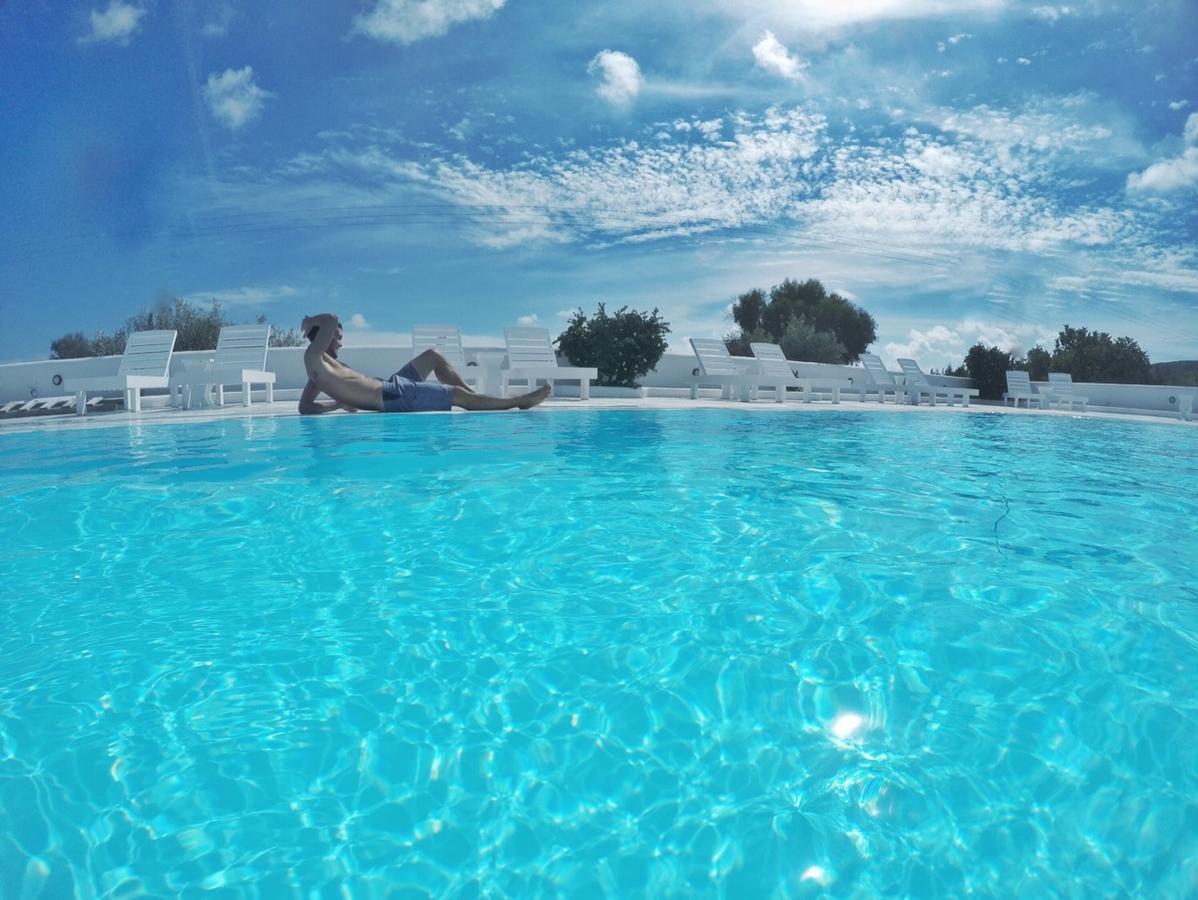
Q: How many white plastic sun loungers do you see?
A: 10